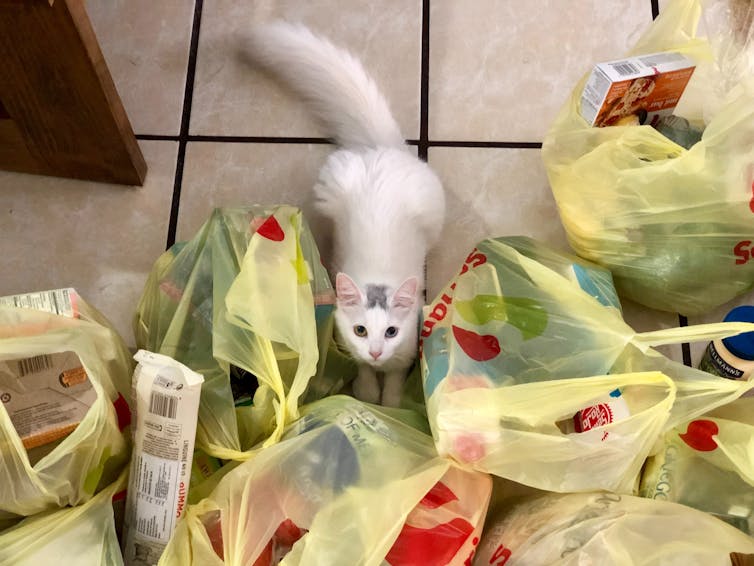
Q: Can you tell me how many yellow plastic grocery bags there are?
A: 8